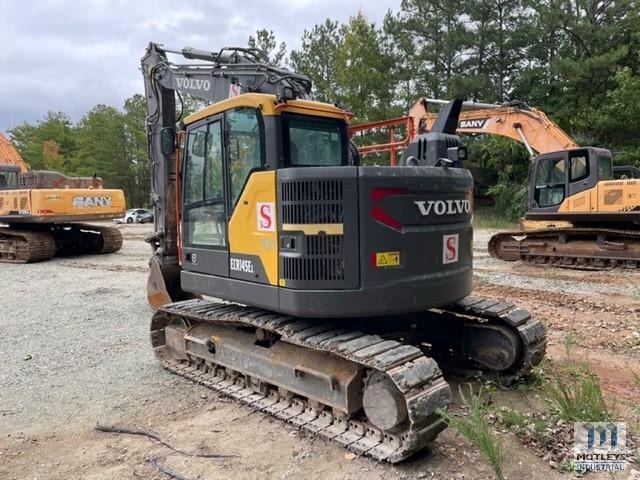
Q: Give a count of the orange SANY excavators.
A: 2